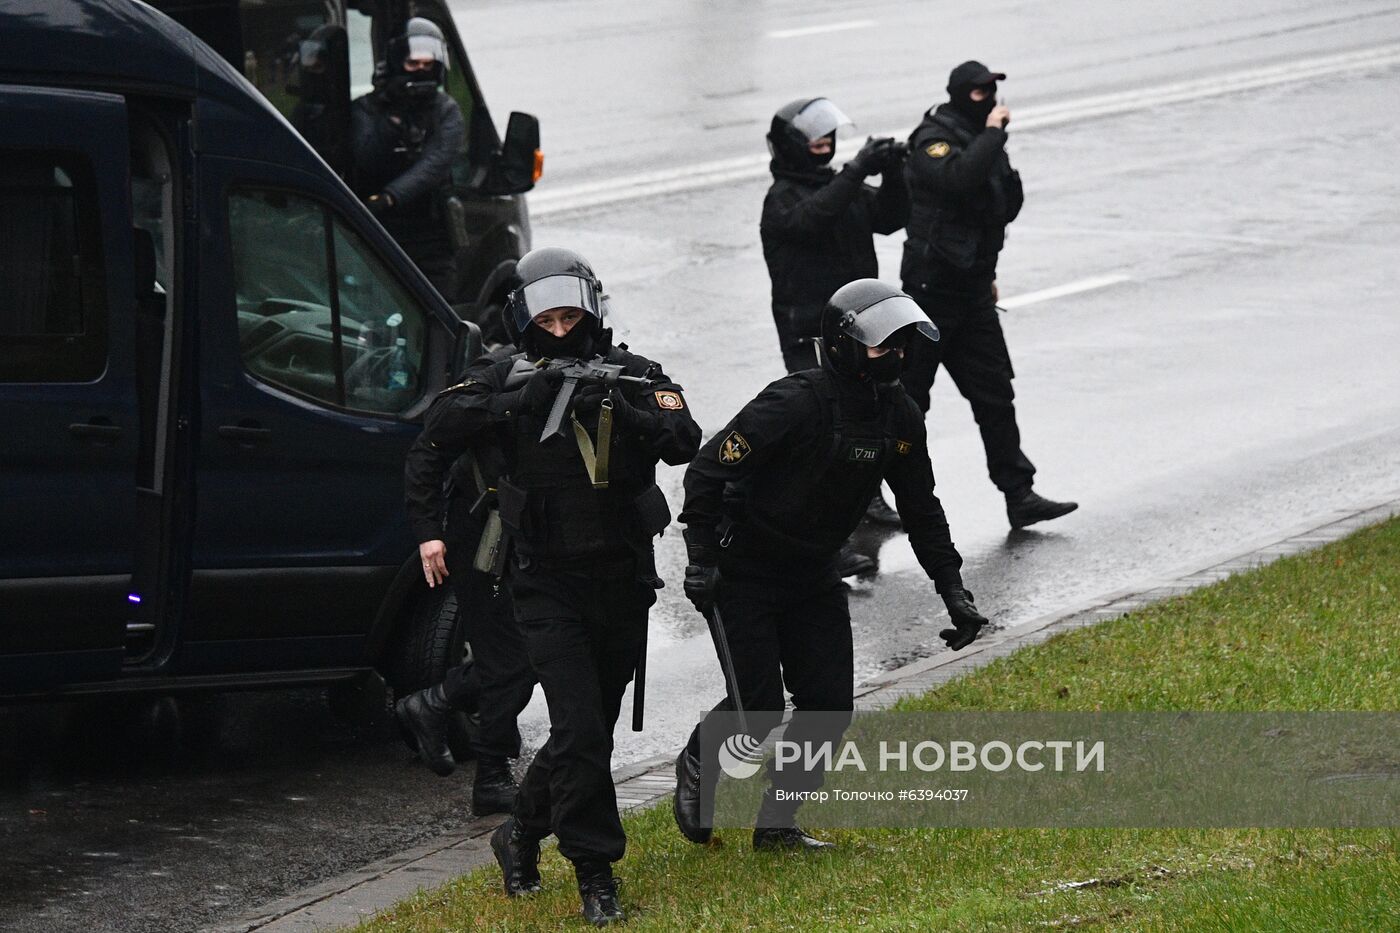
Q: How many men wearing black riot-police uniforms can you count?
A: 6